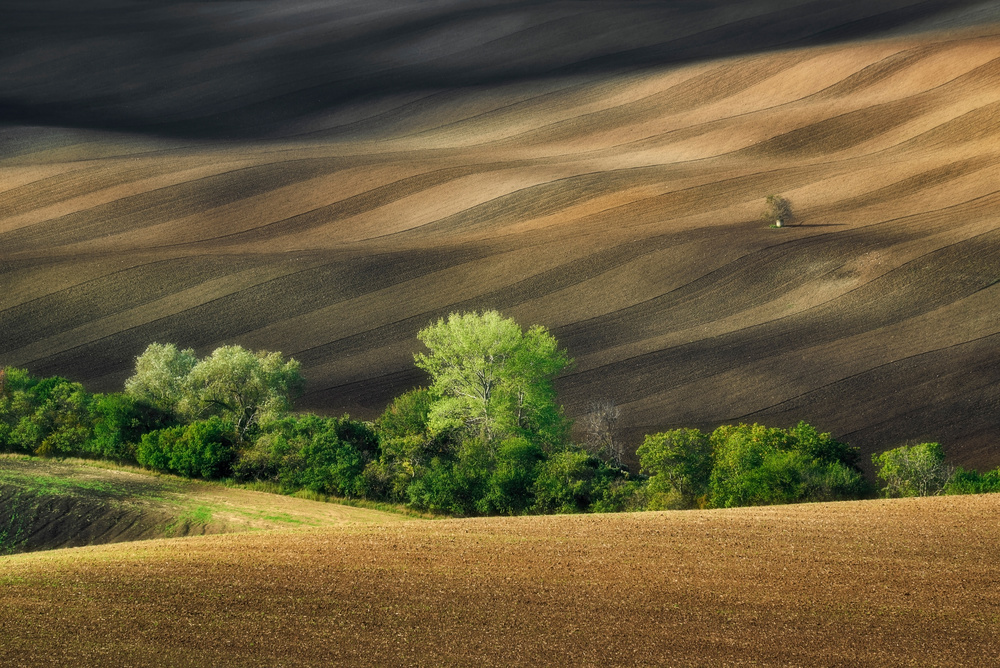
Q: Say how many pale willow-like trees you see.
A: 2